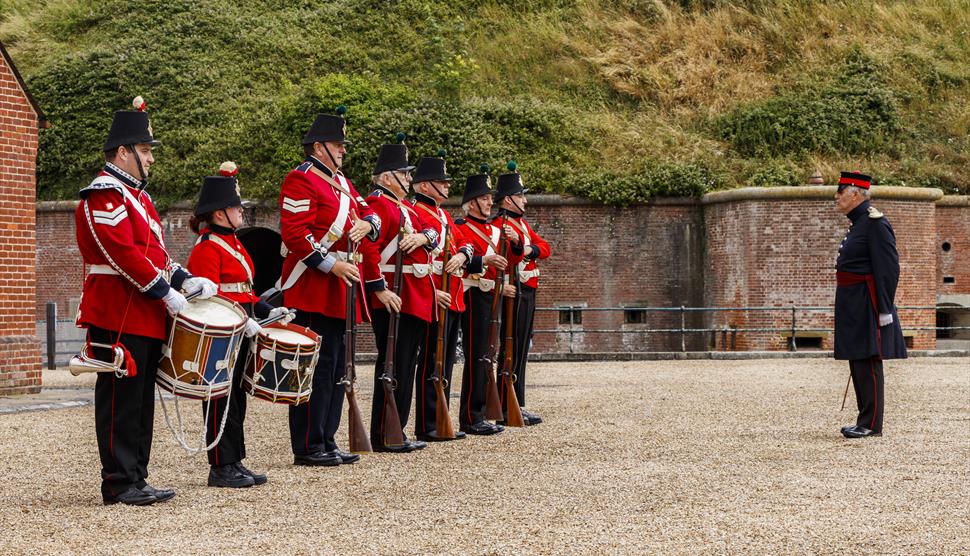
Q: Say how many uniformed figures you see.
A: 8